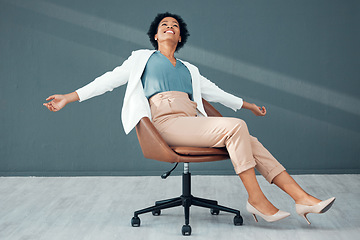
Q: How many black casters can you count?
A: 5